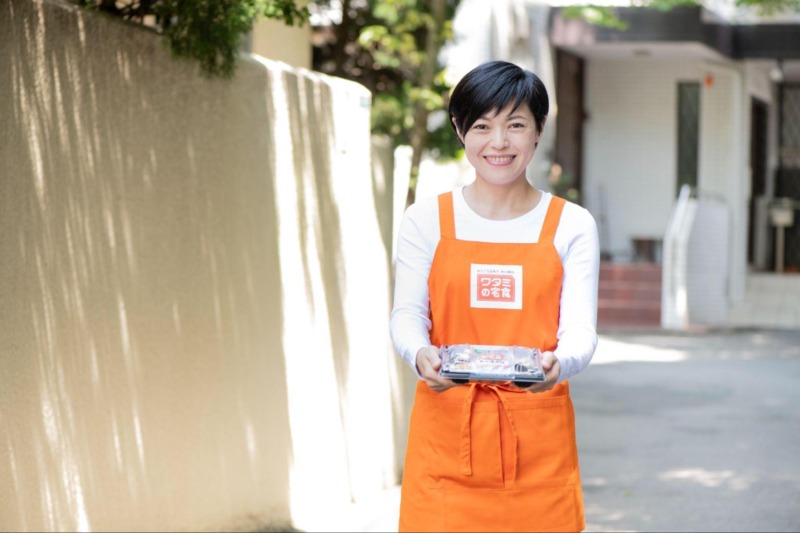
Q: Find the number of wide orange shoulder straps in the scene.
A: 2